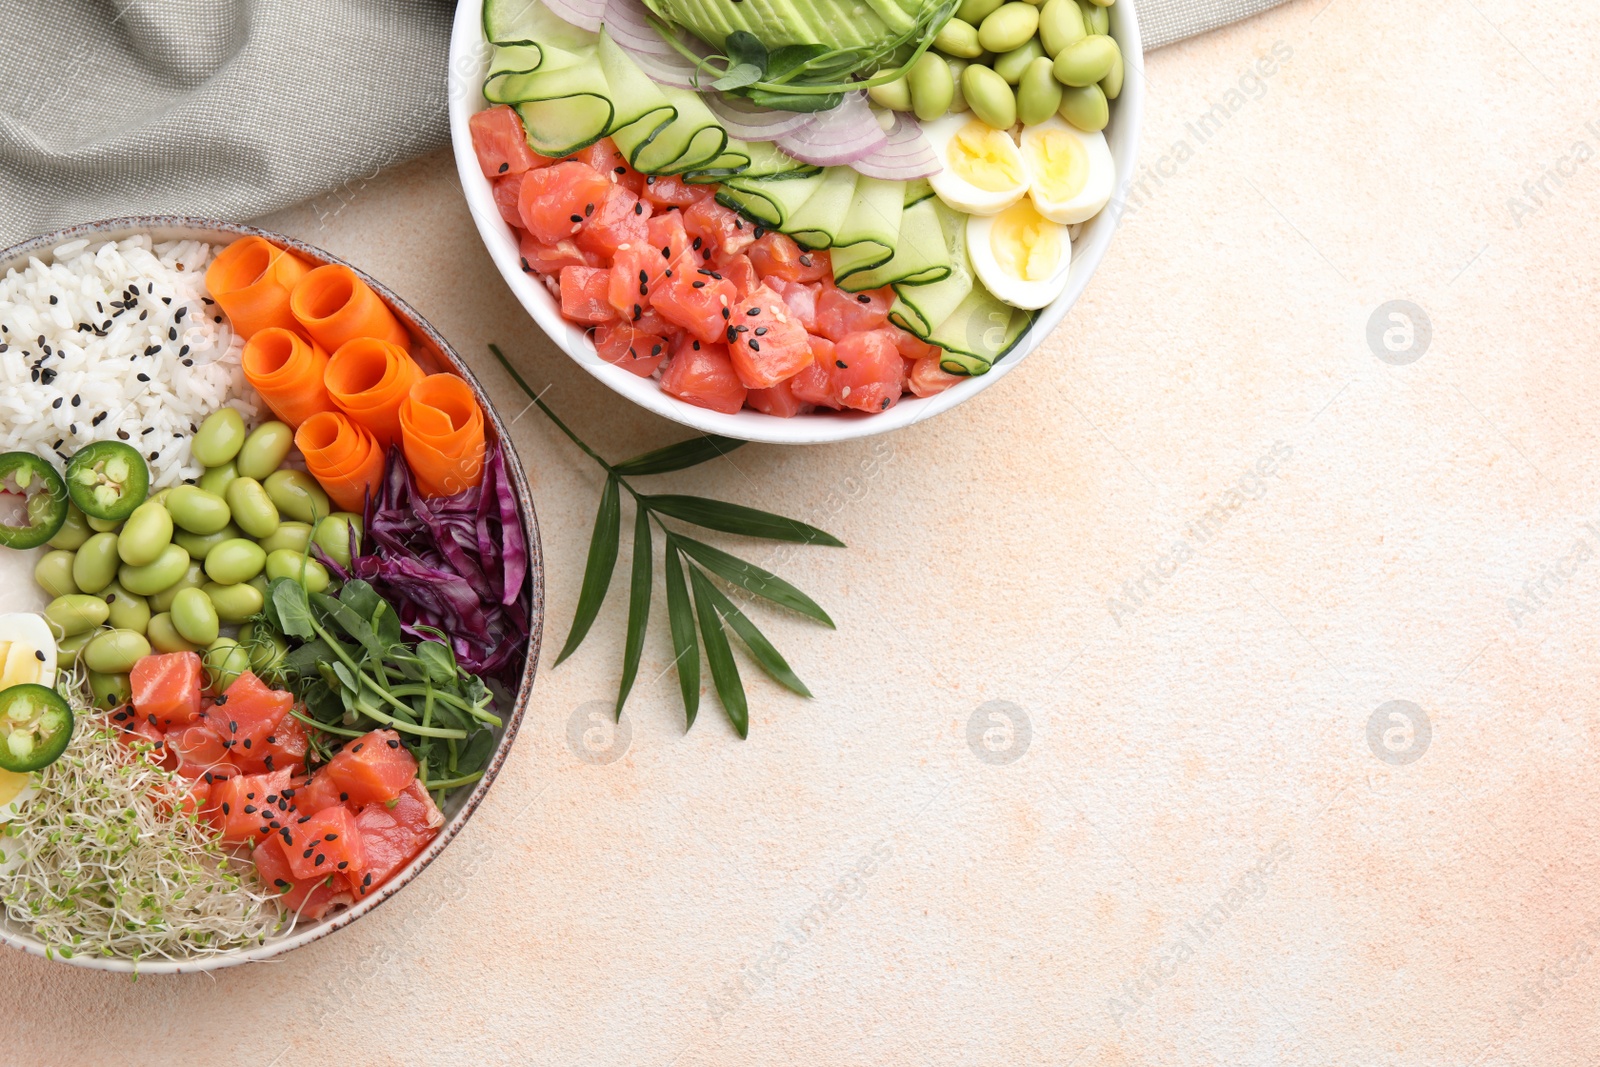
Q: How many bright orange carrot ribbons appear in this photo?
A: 6